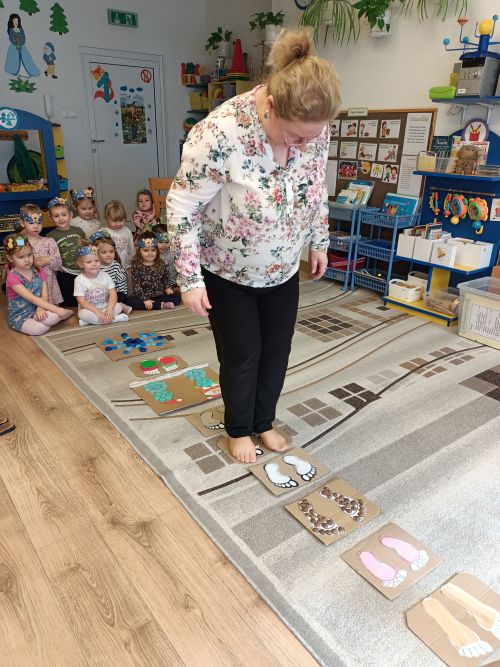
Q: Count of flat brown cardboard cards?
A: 9